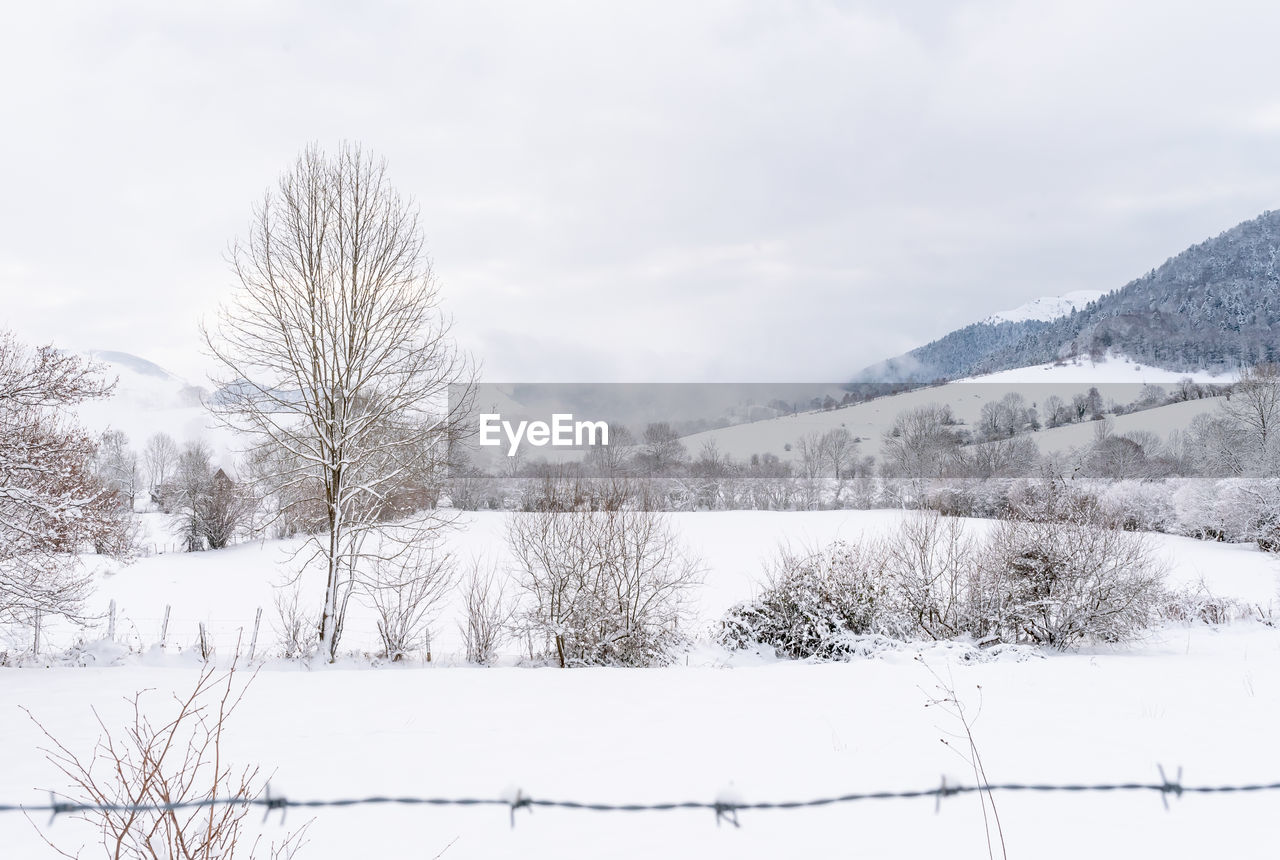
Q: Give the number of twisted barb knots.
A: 6